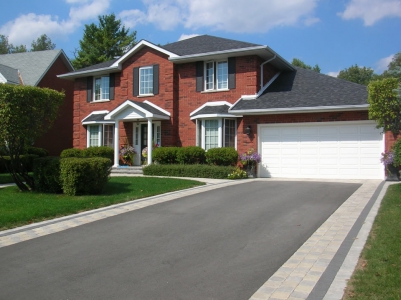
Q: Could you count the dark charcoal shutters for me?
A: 6